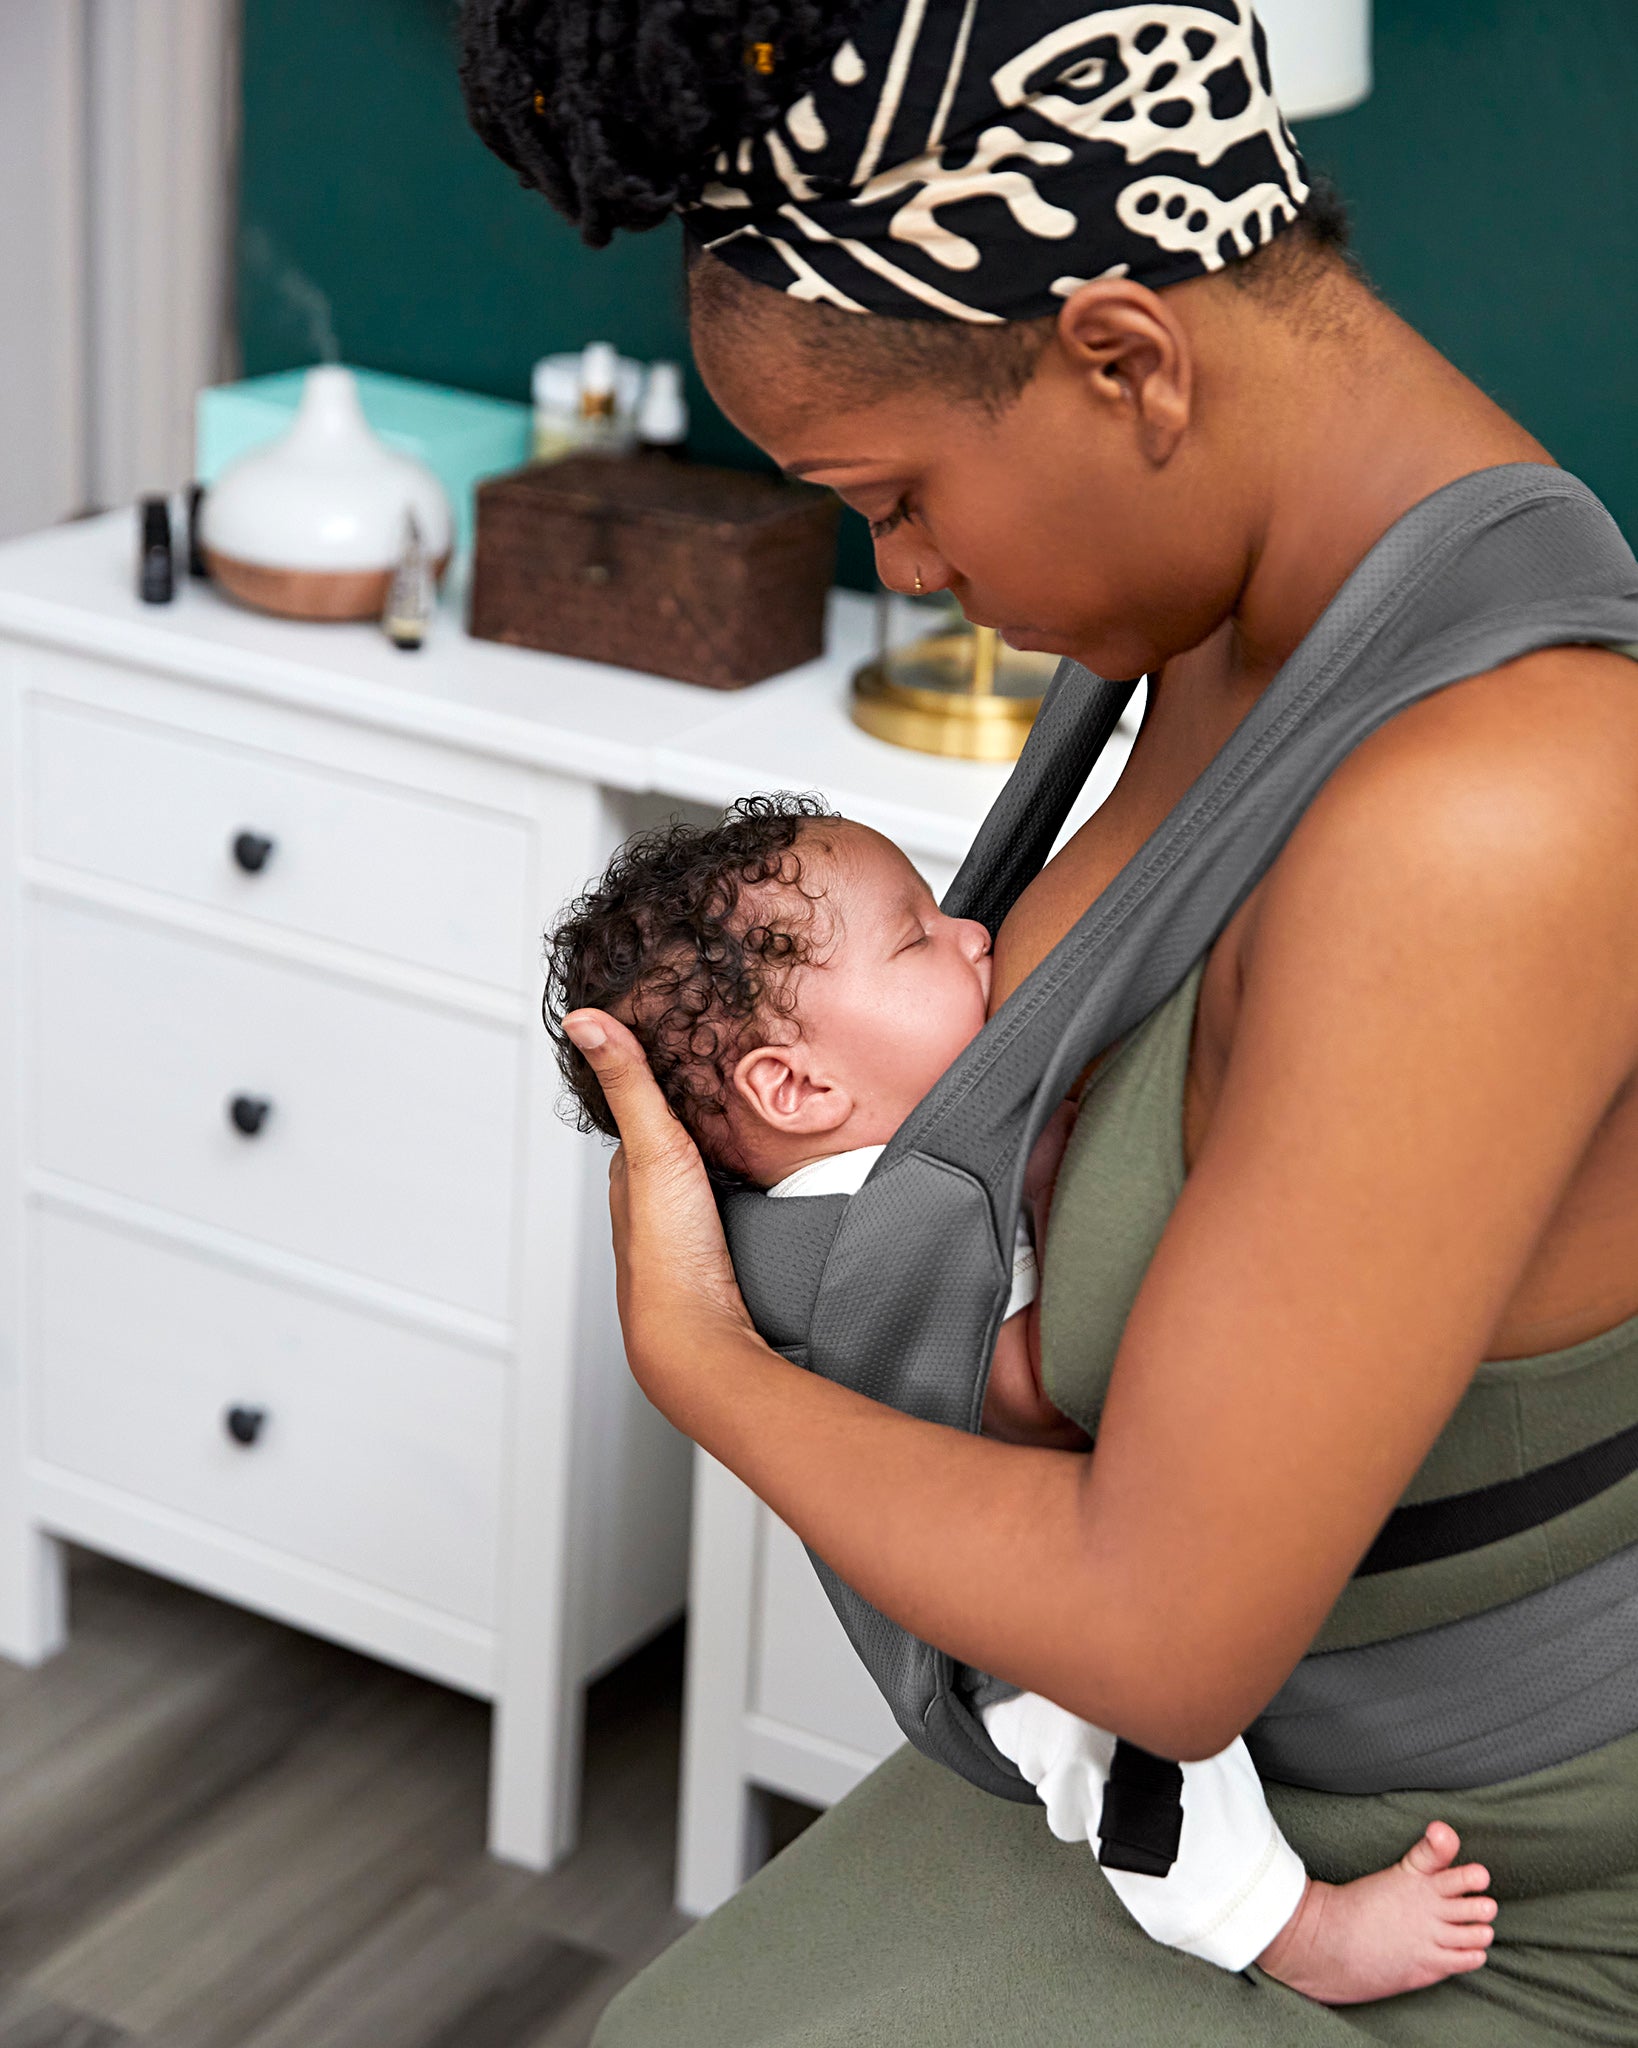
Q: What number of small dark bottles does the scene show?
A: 2